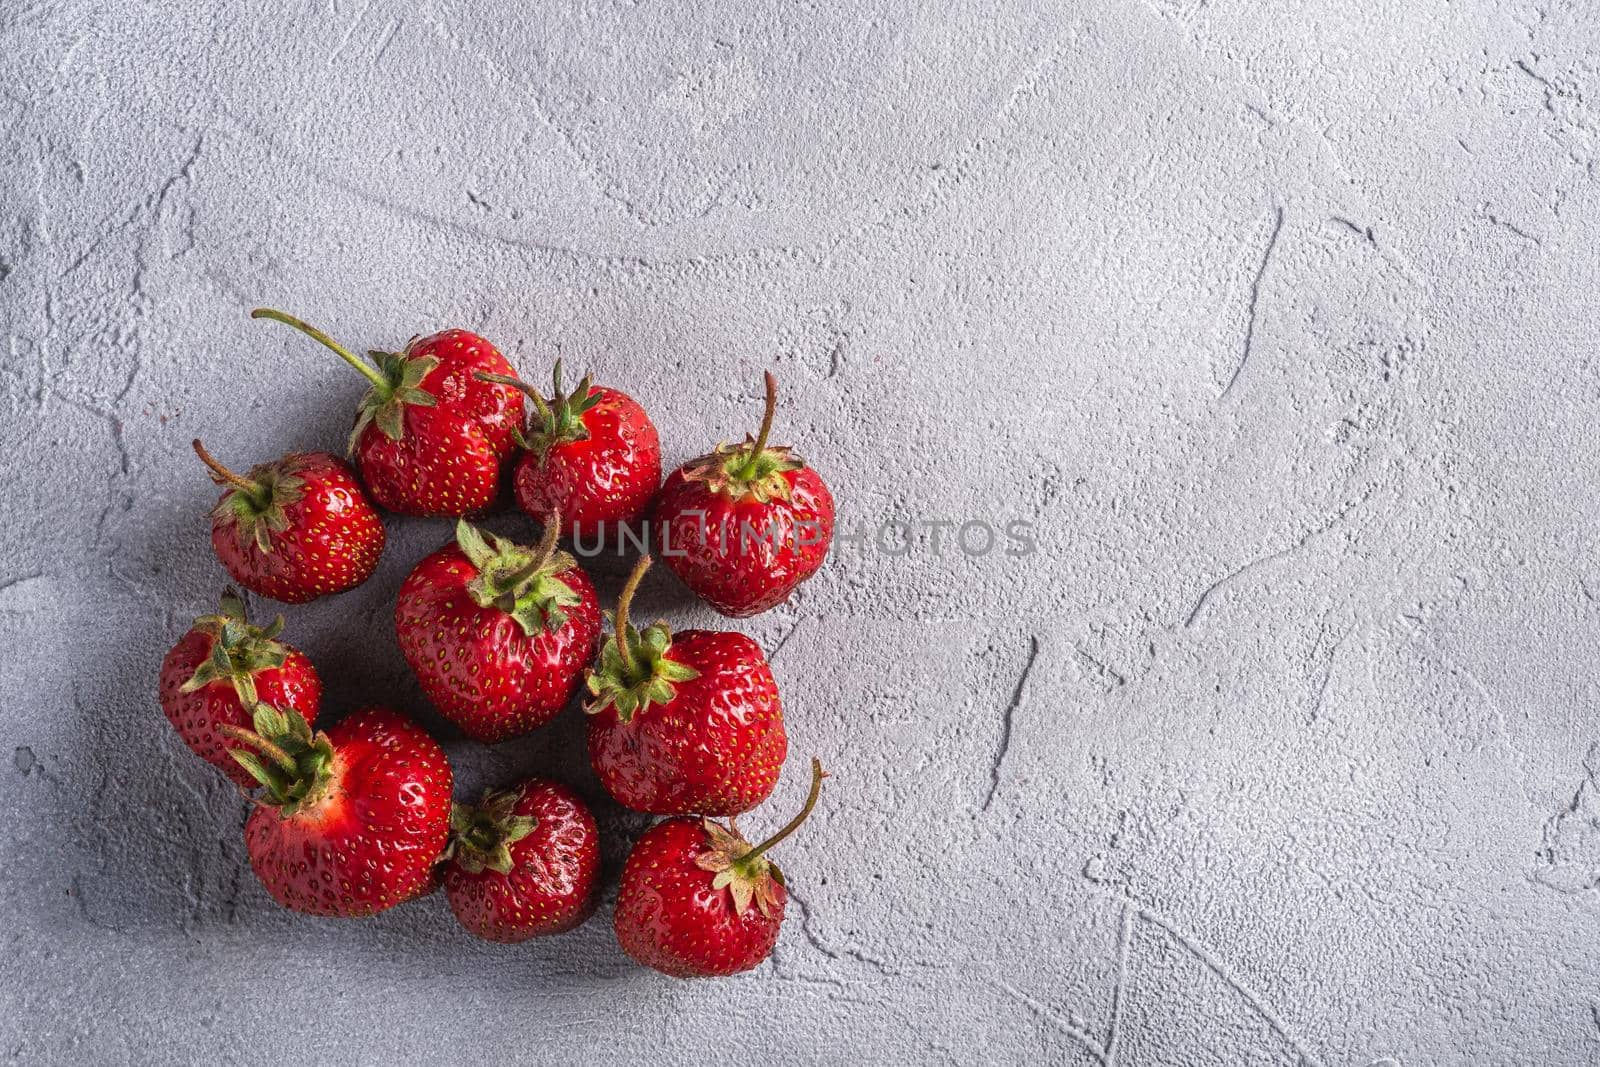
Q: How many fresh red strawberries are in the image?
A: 10